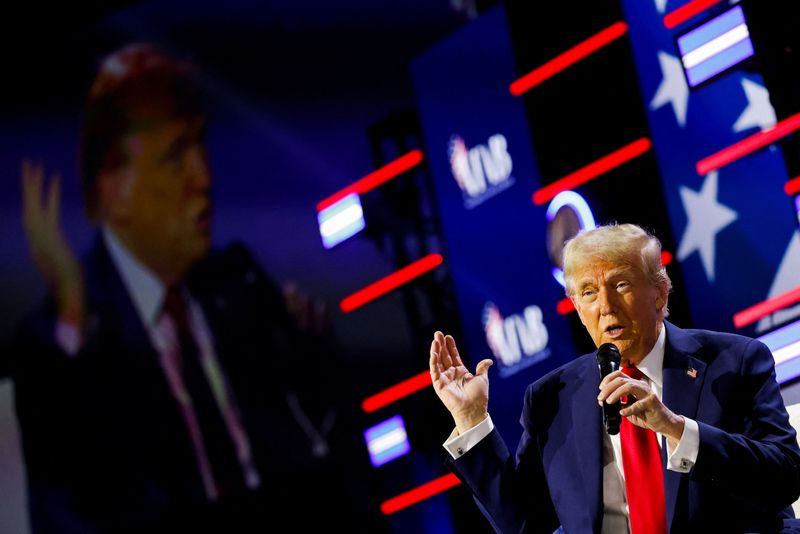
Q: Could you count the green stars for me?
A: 0